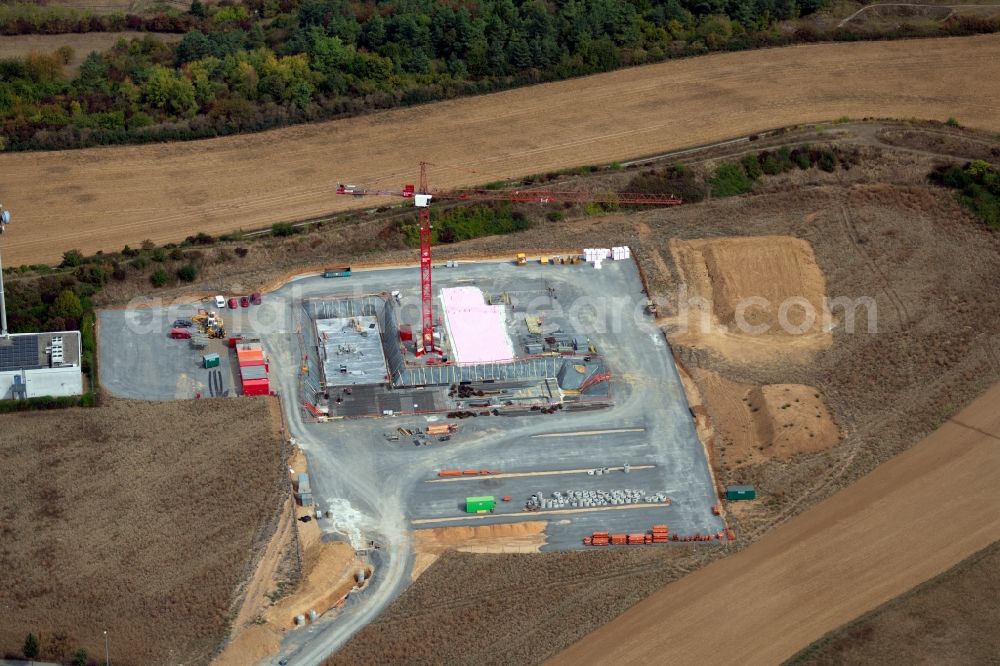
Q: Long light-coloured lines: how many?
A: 3